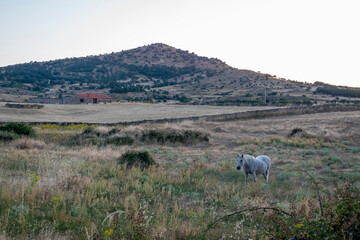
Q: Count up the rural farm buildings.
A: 1